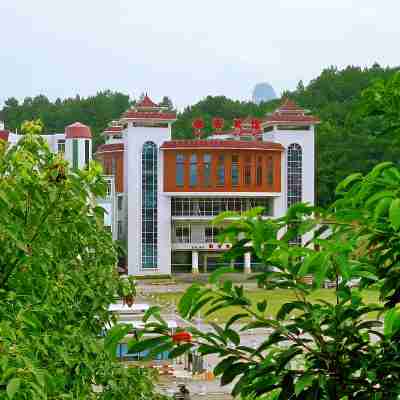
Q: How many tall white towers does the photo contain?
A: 2